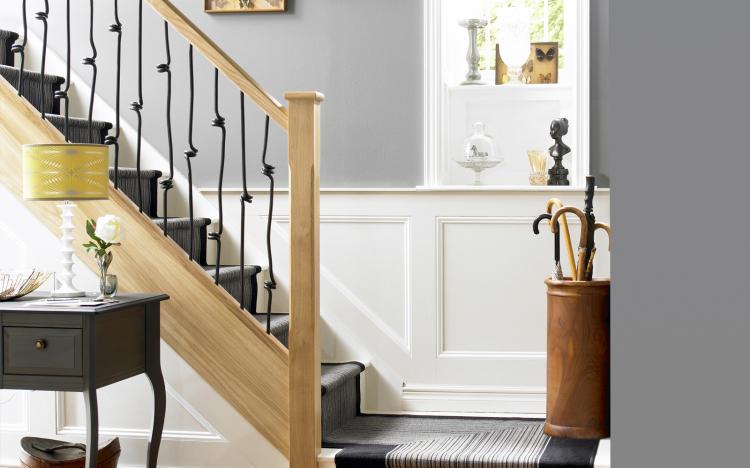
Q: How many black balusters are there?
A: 11